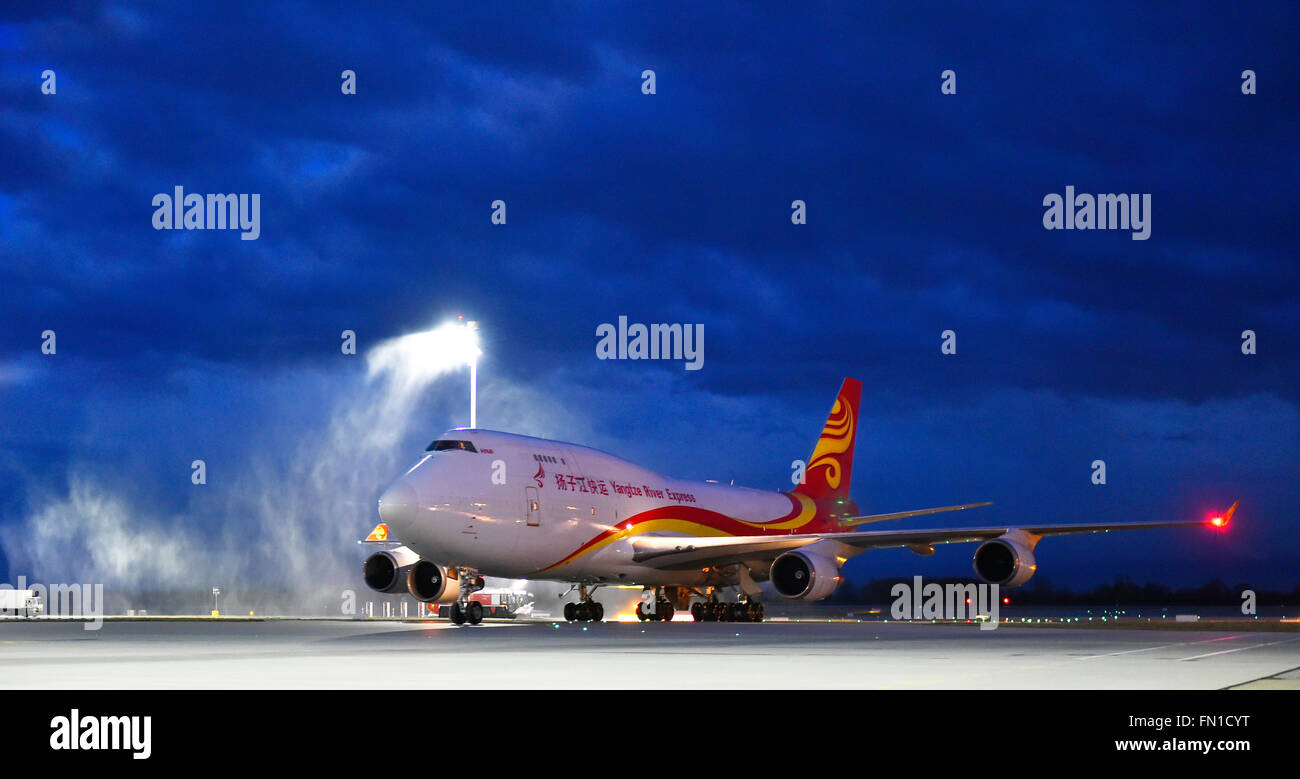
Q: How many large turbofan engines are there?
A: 4